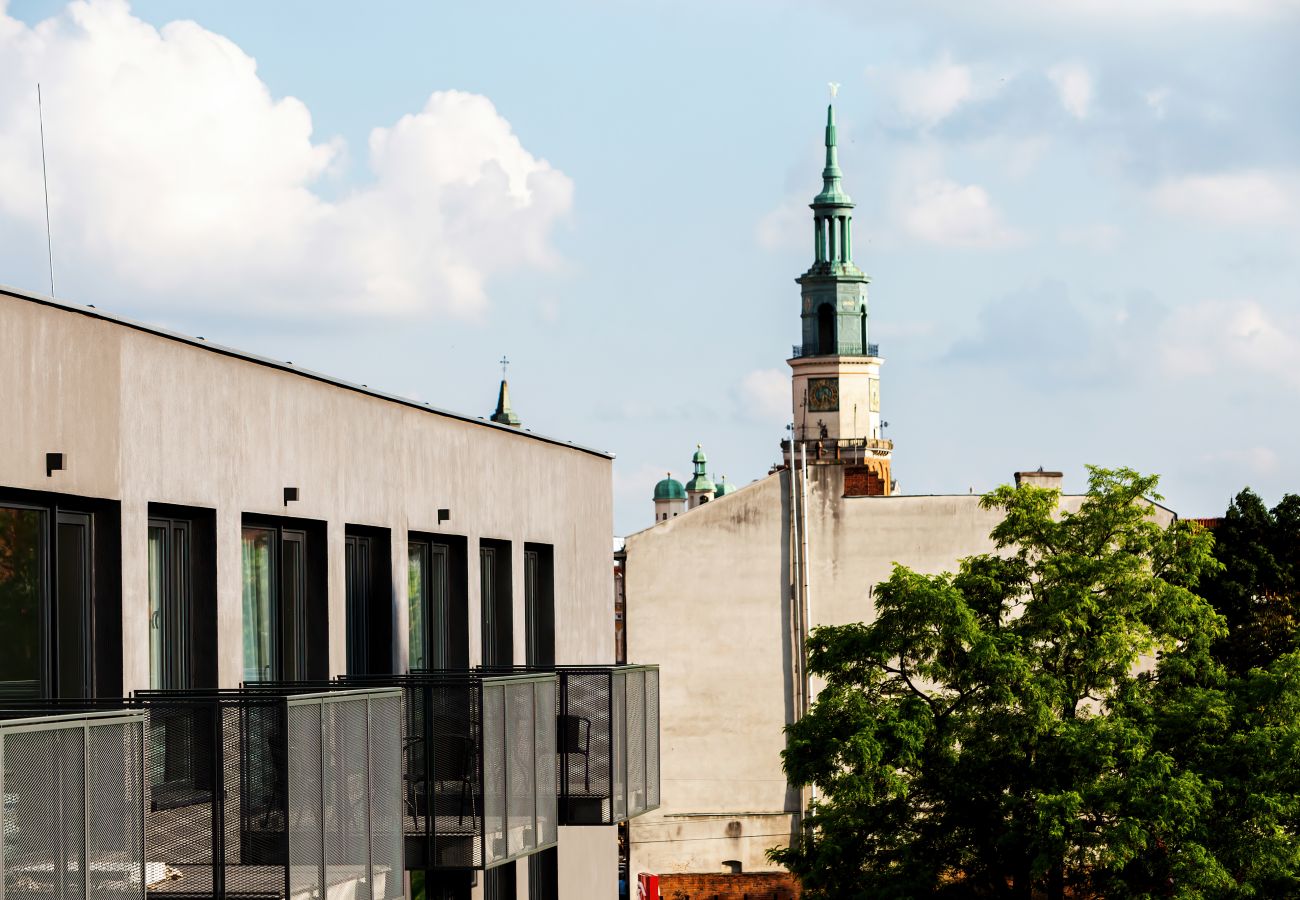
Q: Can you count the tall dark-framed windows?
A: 7